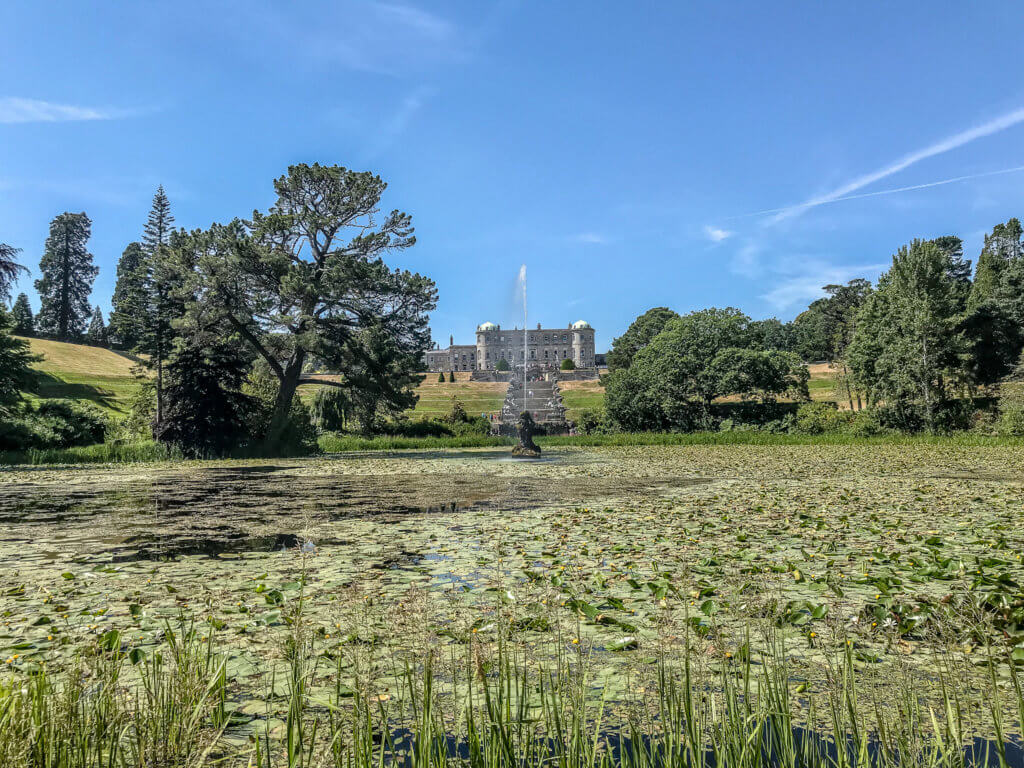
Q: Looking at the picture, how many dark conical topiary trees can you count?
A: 2